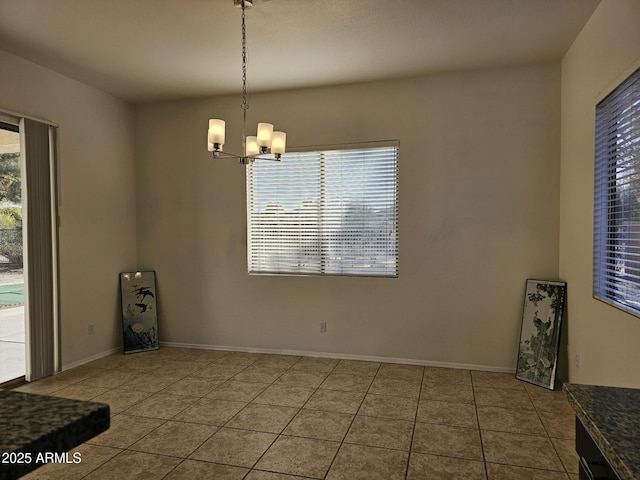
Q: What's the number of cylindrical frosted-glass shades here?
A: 5